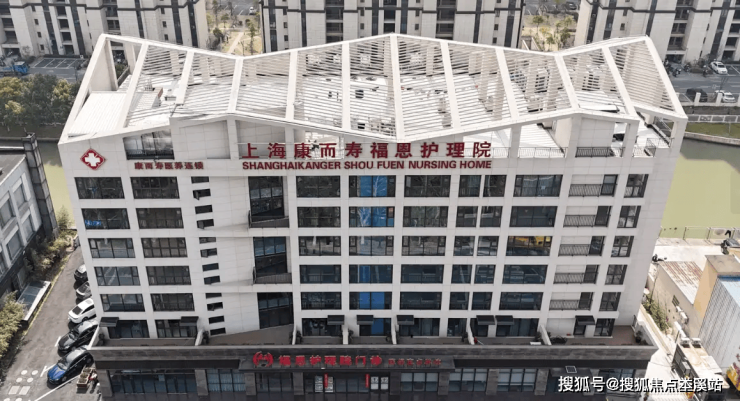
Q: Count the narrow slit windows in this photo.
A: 12